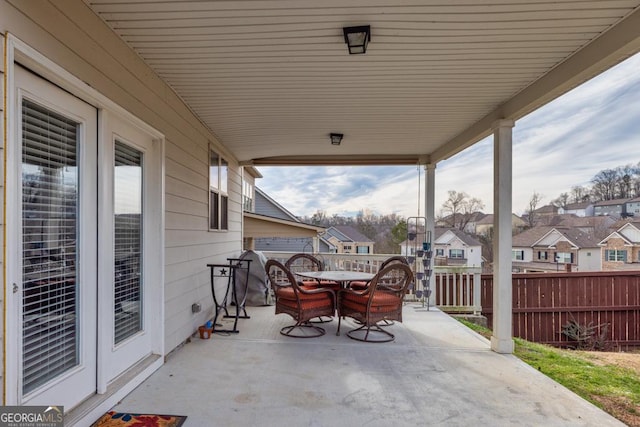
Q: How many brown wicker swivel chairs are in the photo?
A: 4